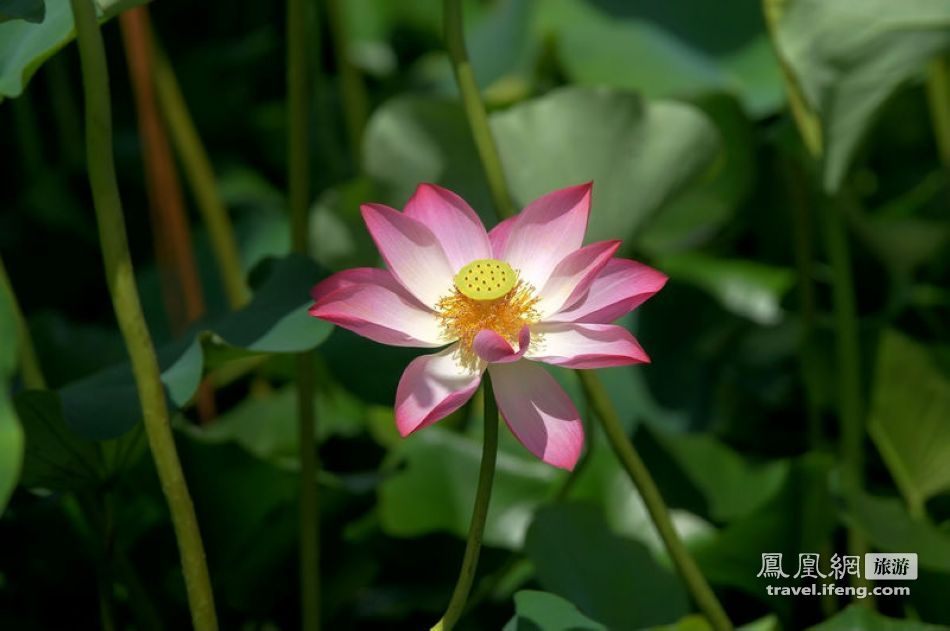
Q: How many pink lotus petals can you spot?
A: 12